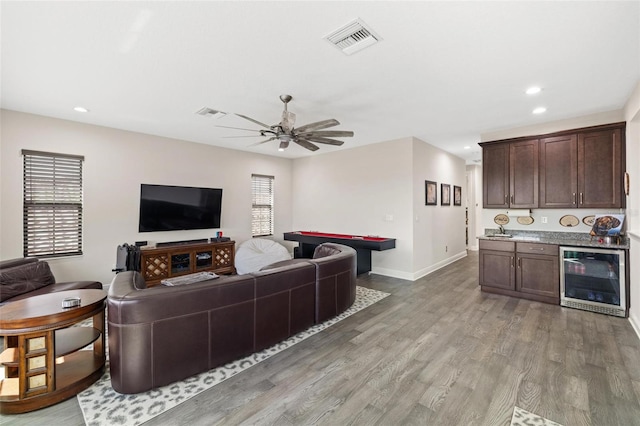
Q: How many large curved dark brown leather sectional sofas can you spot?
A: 1